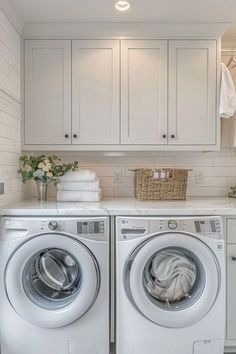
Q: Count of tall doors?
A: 4